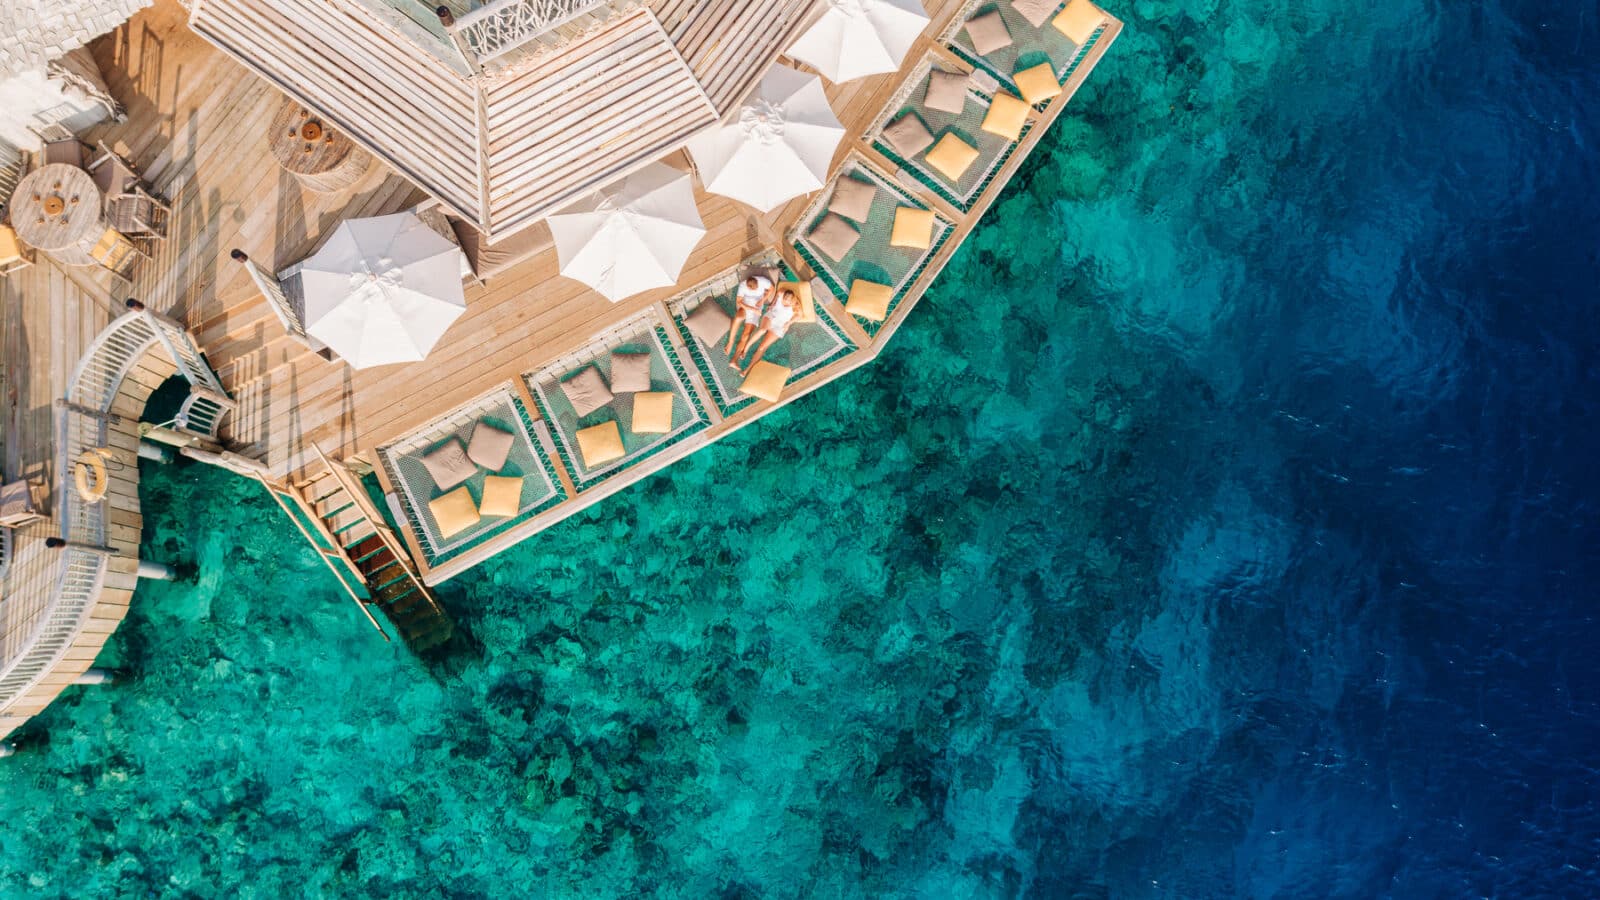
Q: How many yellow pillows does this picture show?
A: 12